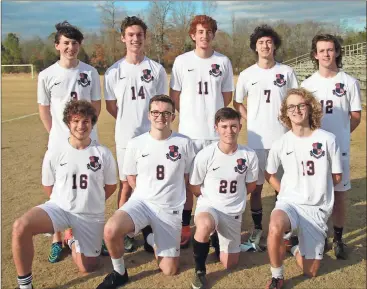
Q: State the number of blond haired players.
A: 1